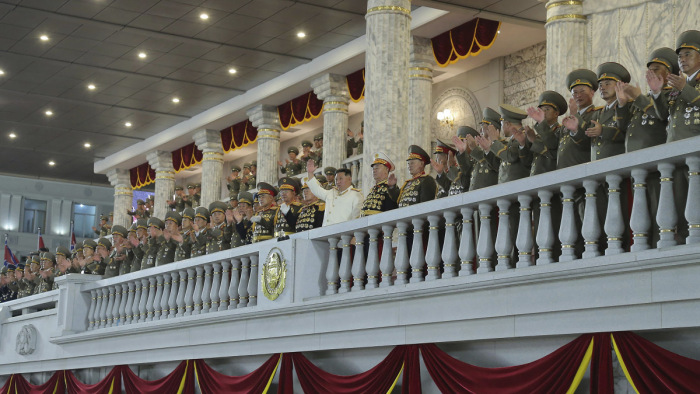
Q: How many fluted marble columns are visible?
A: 8